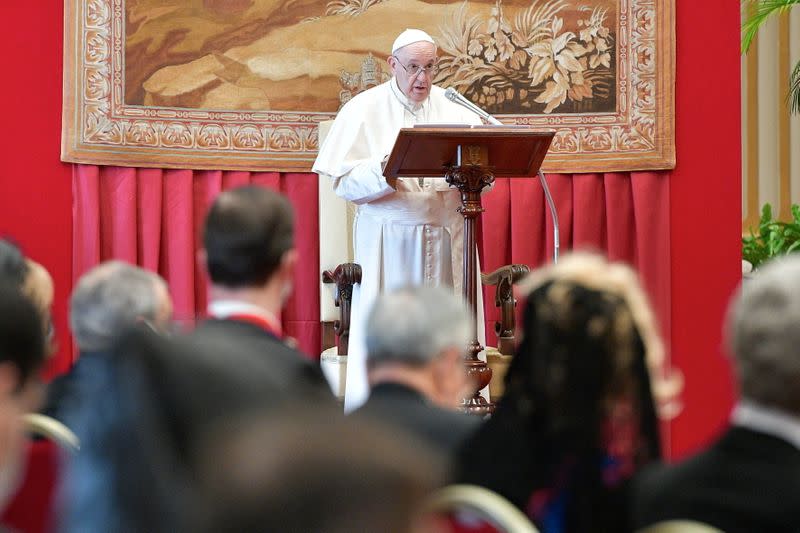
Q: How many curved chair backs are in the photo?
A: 3